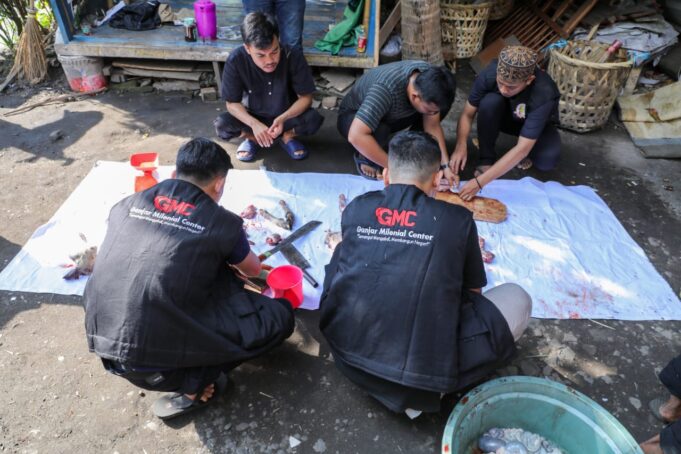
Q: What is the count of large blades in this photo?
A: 2